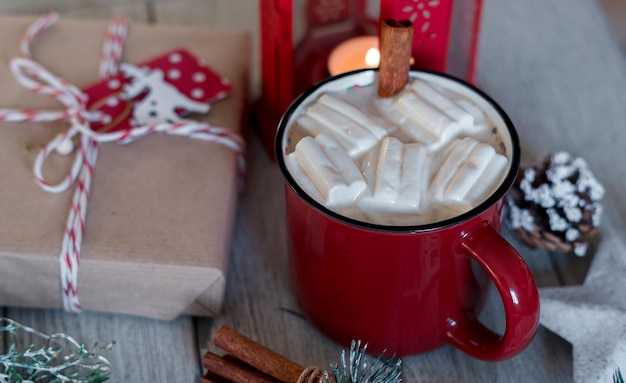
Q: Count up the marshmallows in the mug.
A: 5